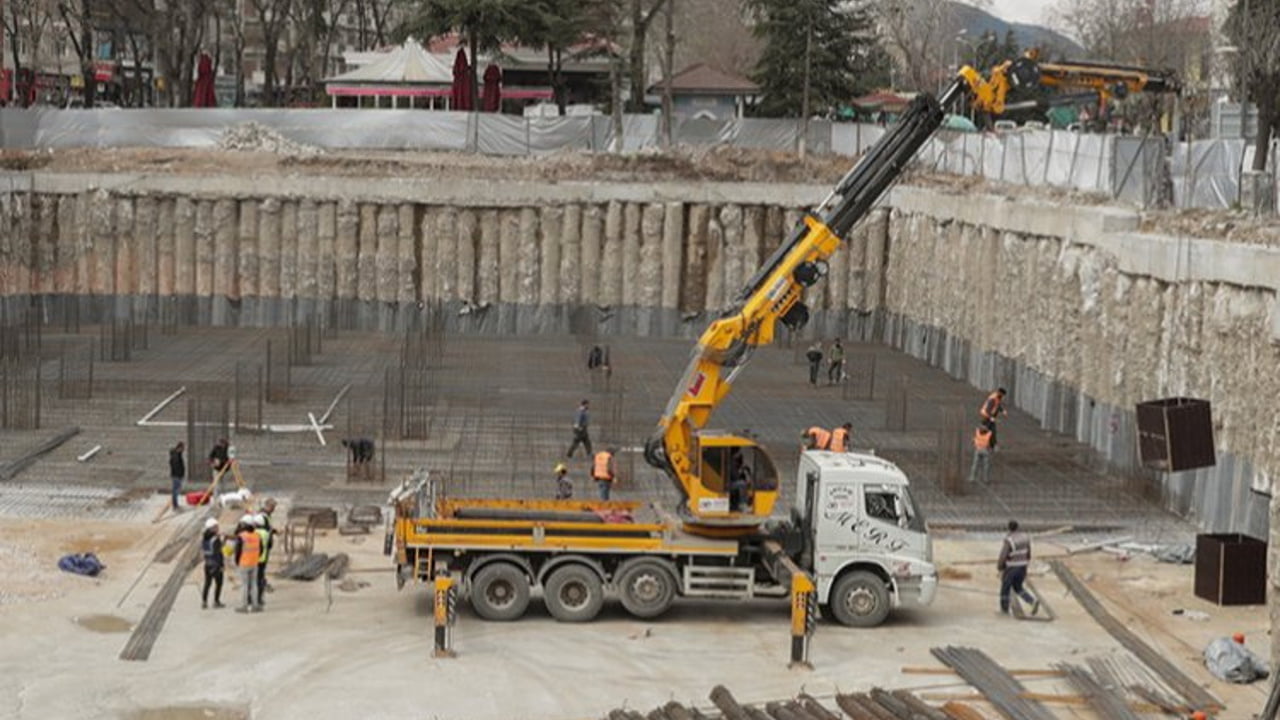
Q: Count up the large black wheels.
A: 4